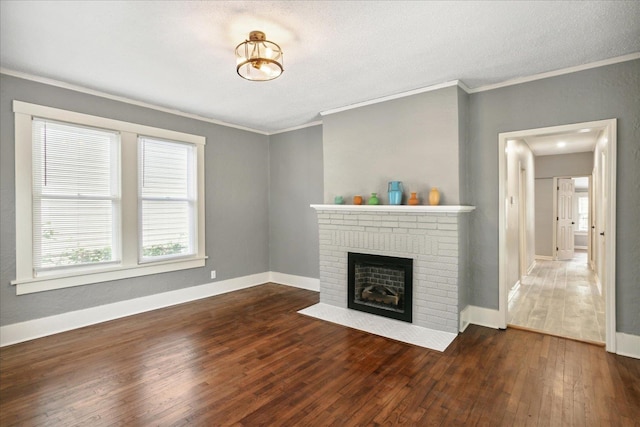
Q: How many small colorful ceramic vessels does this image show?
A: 6